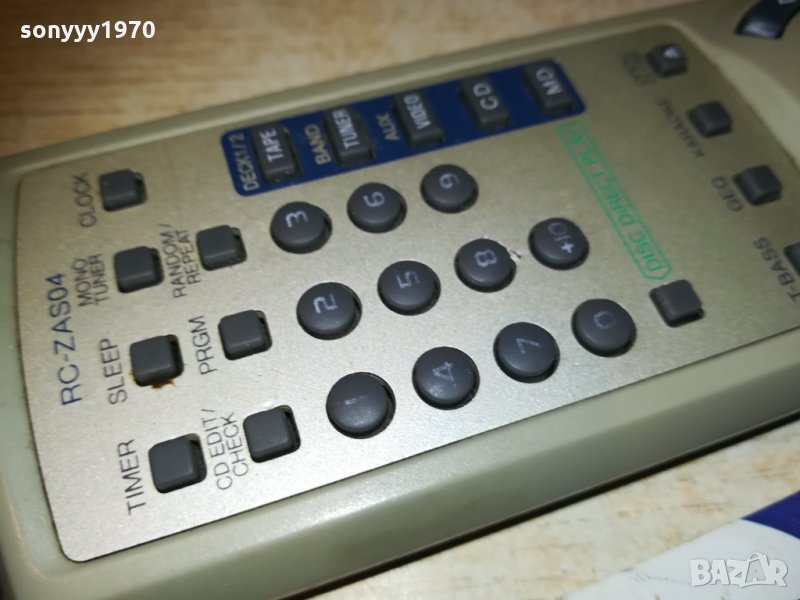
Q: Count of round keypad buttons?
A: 11